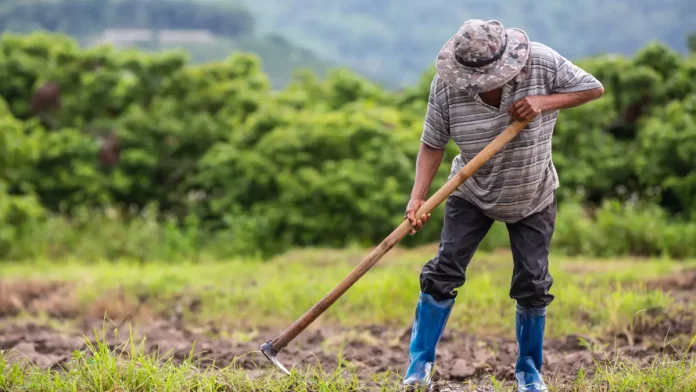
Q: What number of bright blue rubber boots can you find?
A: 2